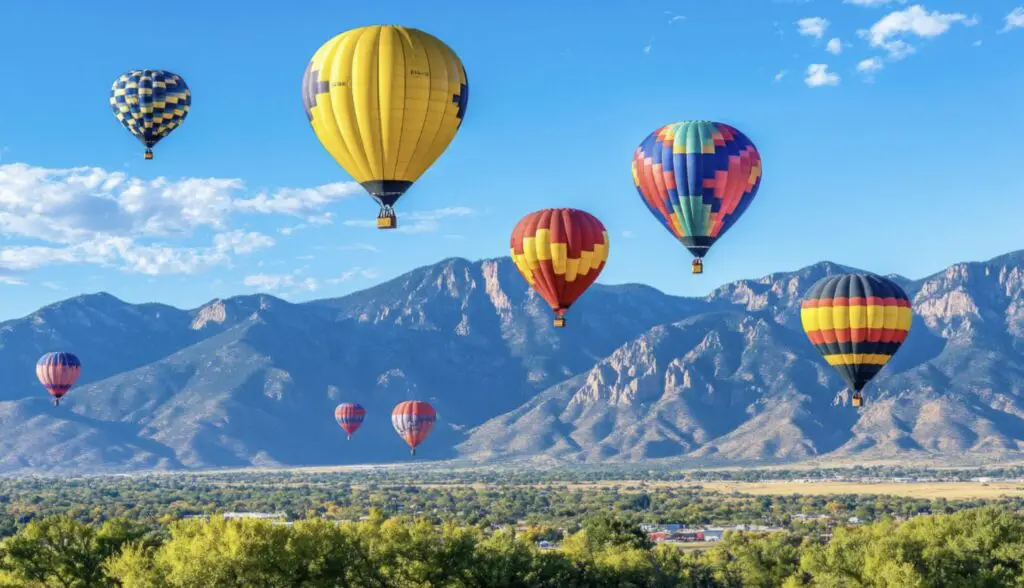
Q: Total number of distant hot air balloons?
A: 3